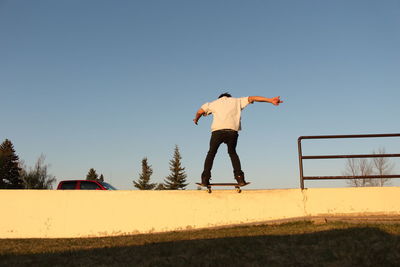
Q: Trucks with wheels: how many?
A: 2